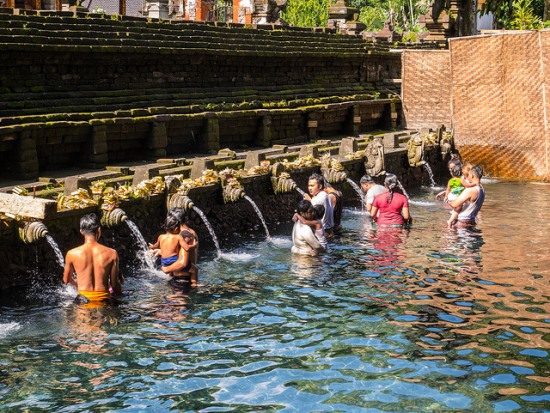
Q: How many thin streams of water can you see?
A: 8